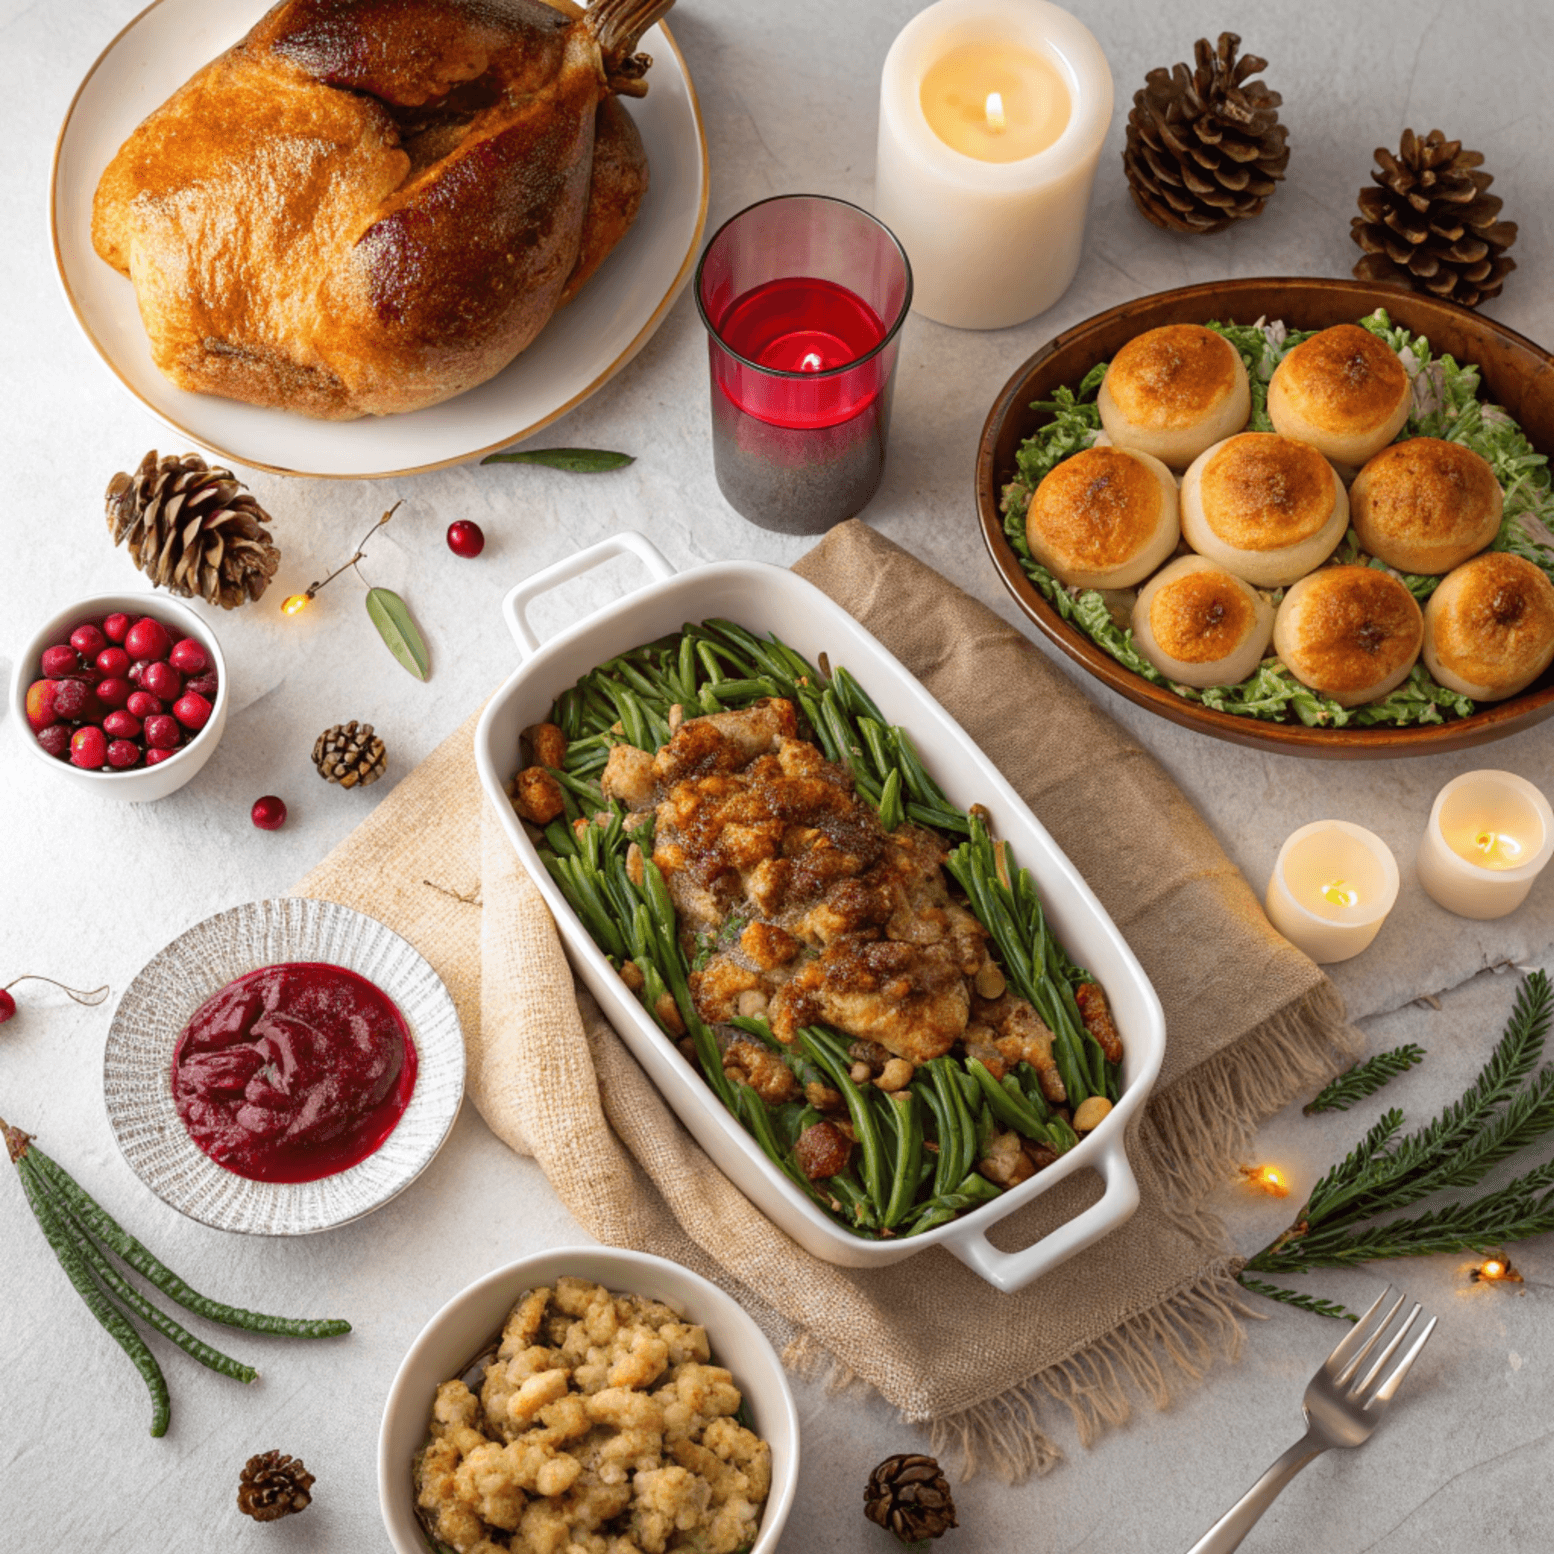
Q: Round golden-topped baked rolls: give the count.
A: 8